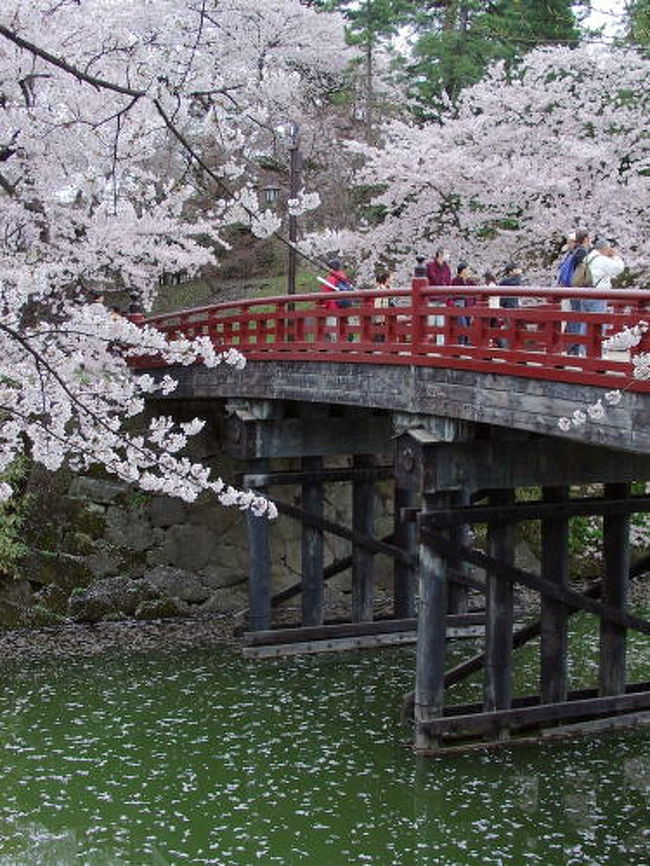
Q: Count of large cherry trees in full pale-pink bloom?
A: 2